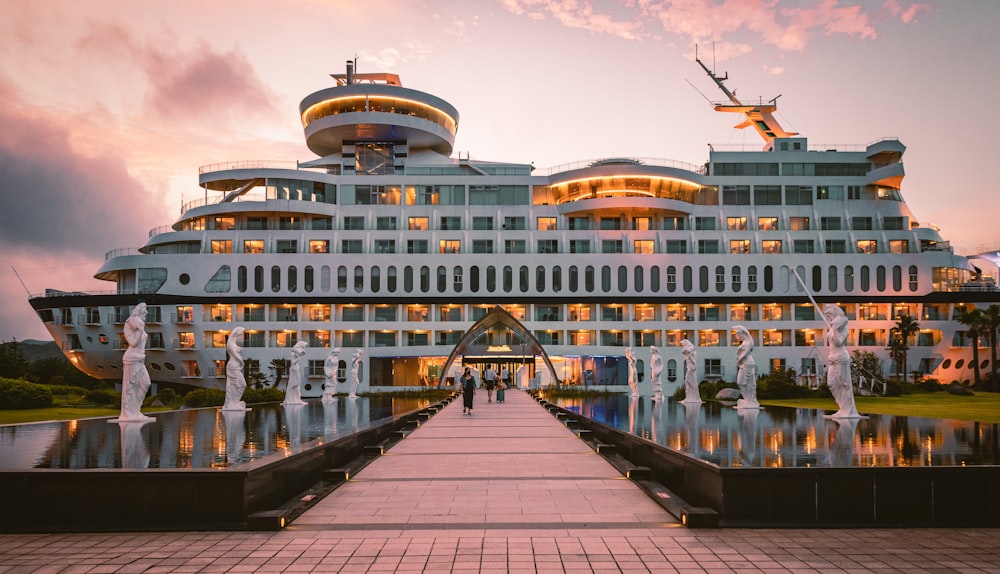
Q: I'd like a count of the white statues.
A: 10